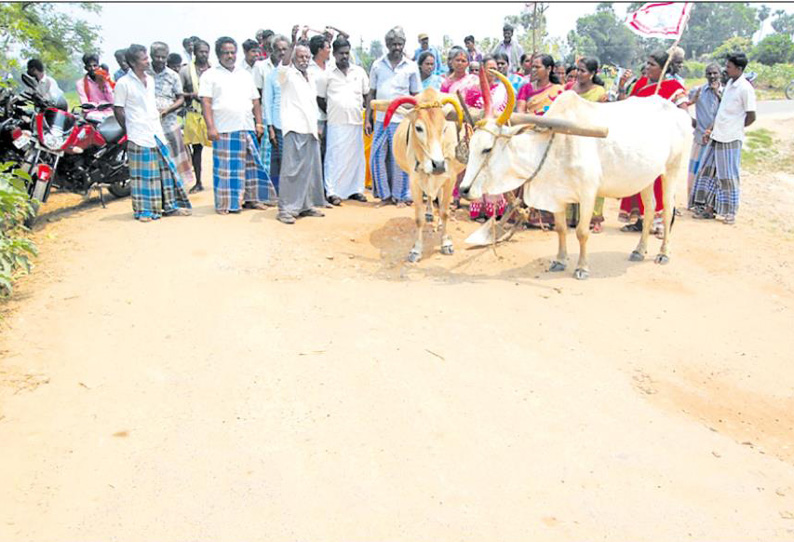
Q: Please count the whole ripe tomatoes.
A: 0